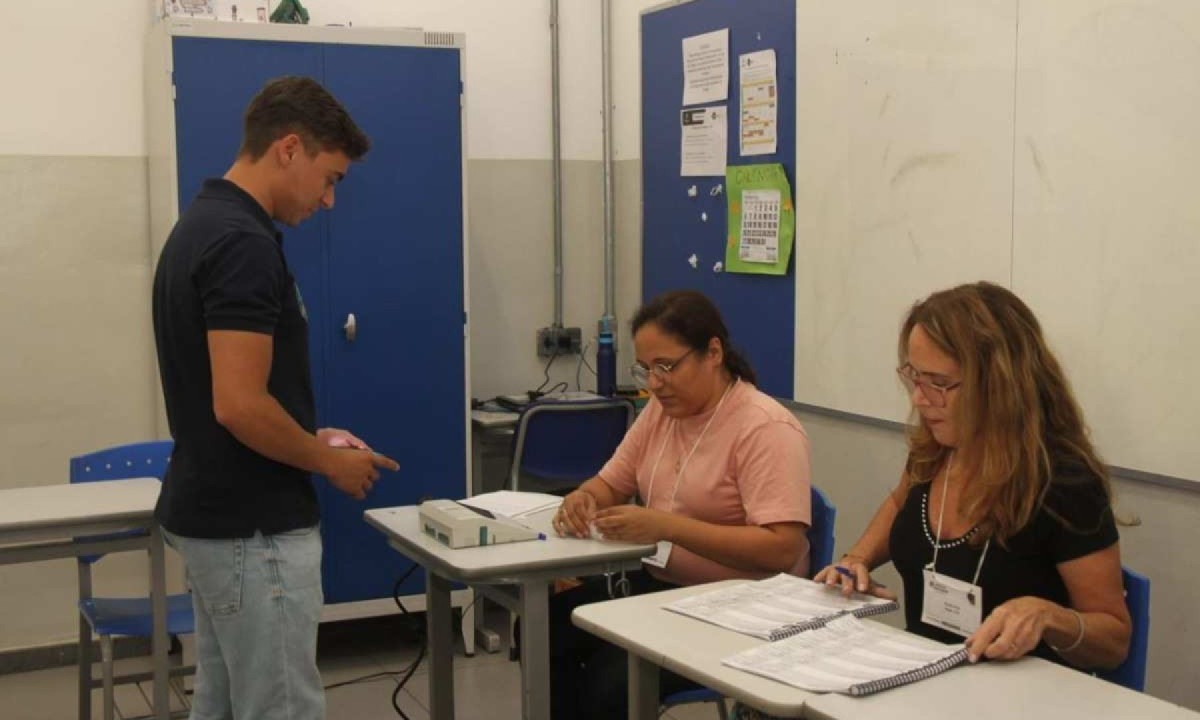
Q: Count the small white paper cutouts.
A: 5